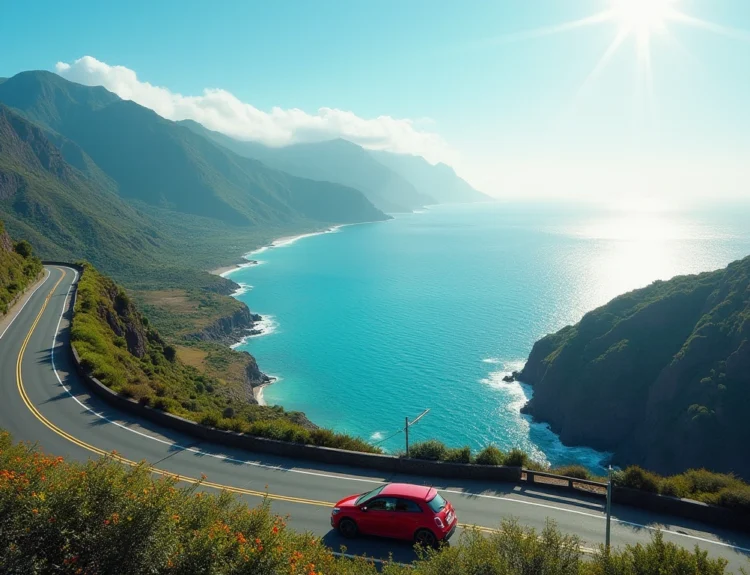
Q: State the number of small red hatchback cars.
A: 1